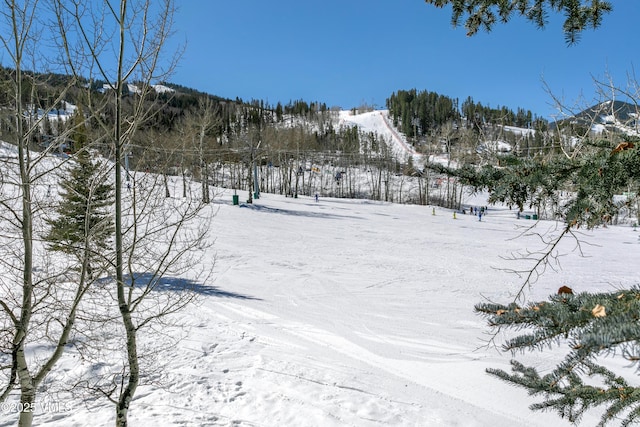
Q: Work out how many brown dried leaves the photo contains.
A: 3